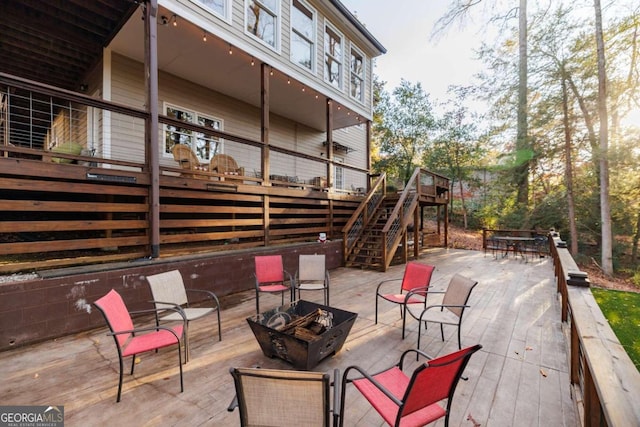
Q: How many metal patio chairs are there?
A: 8